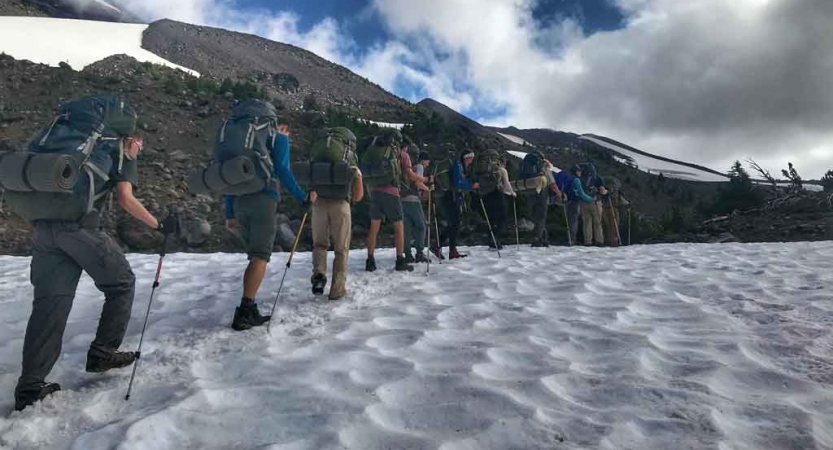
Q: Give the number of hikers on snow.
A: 11